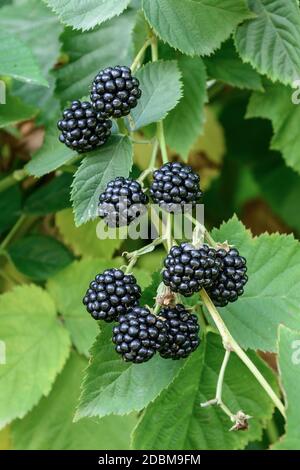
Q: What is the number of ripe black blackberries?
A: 9